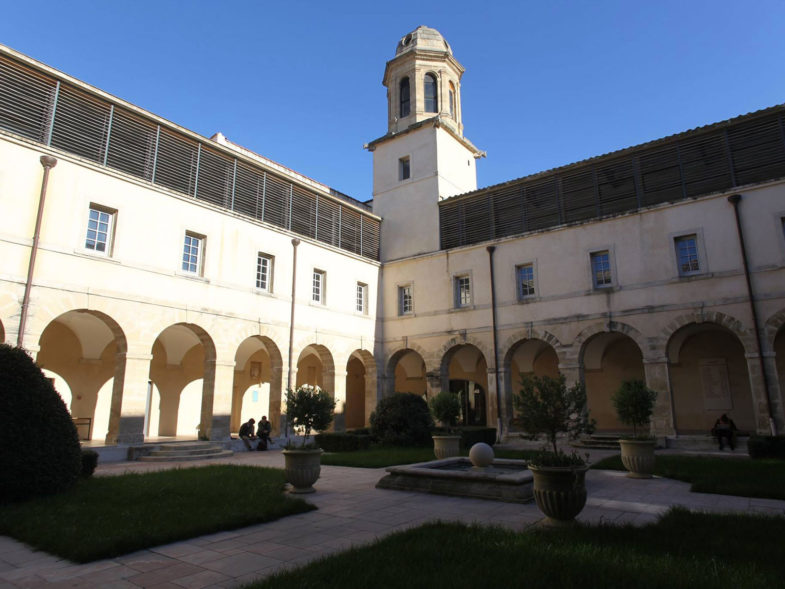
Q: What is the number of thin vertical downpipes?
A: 4